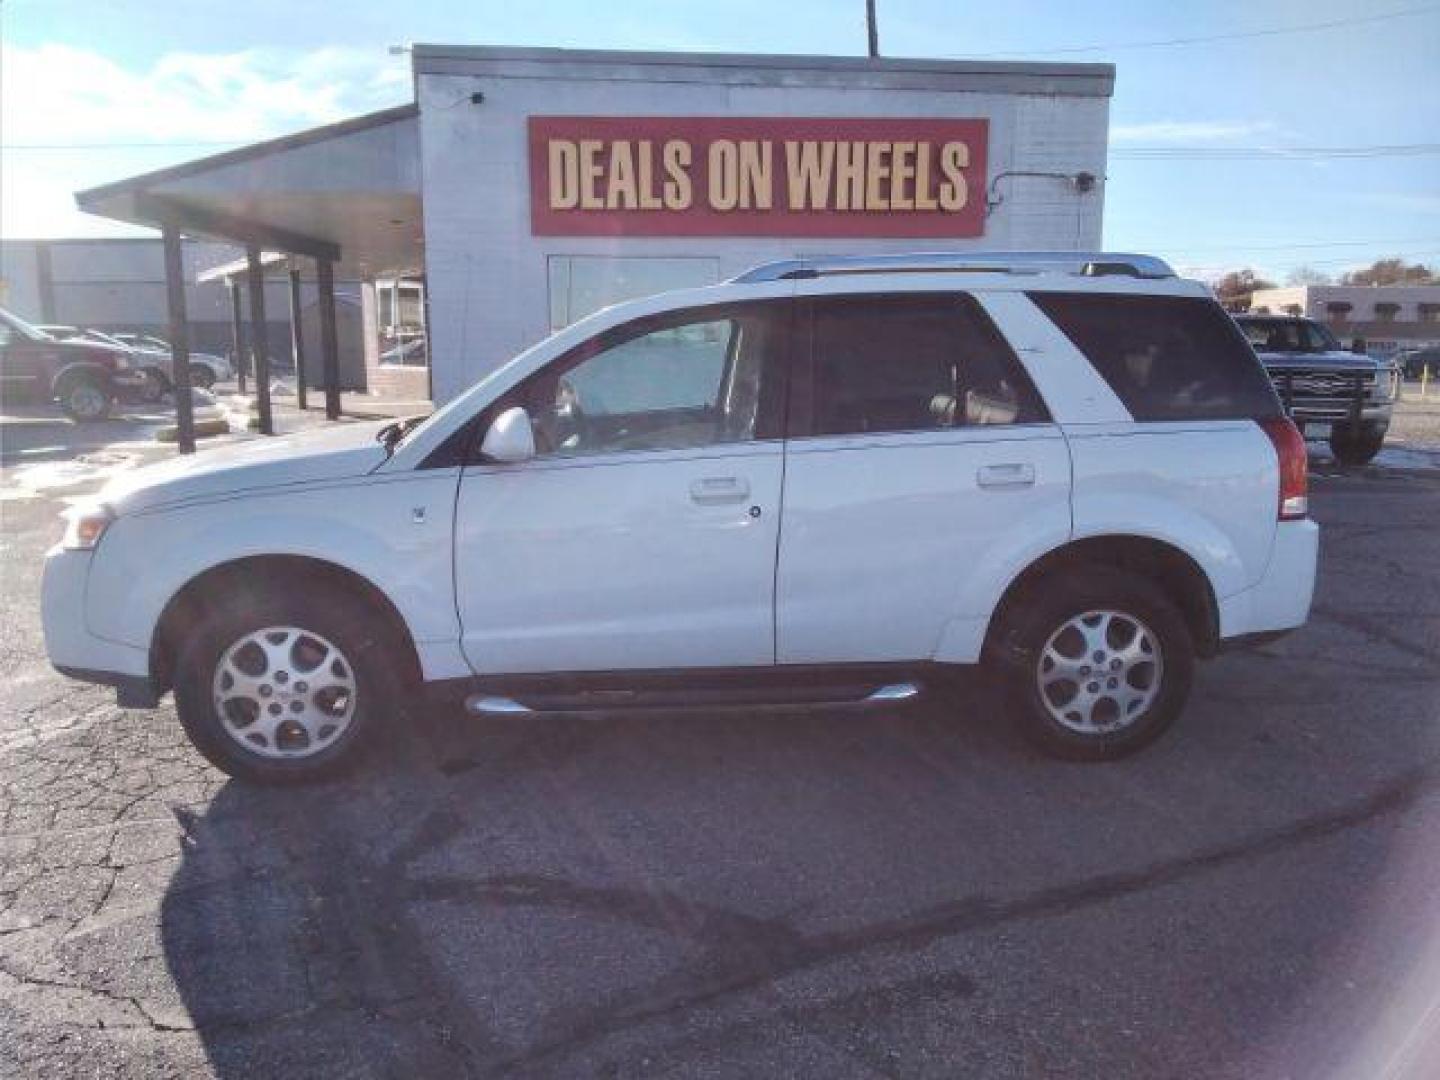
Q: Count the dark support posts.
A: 5